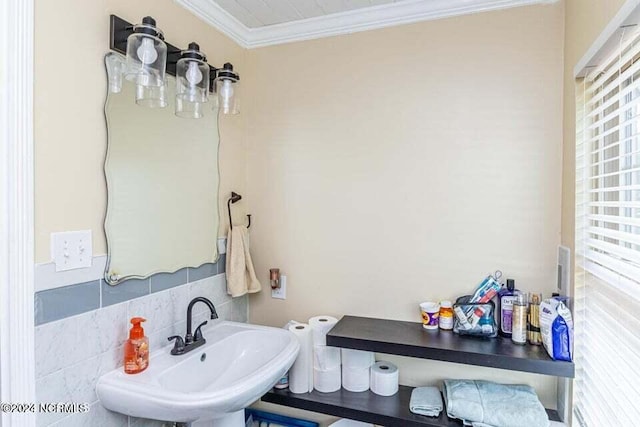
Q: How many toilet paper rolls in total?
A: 6